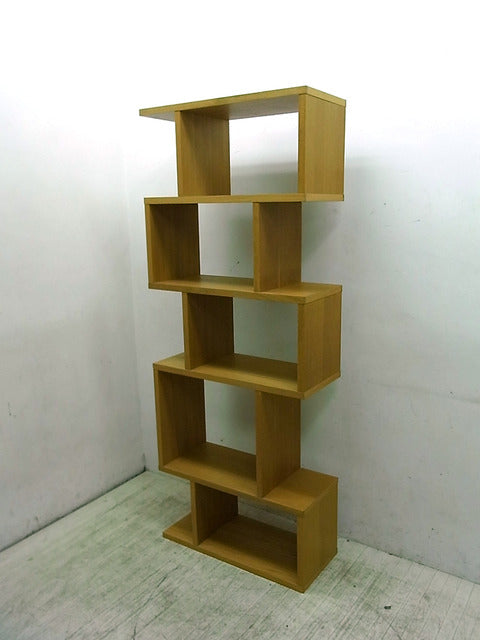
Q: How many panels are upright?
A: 10